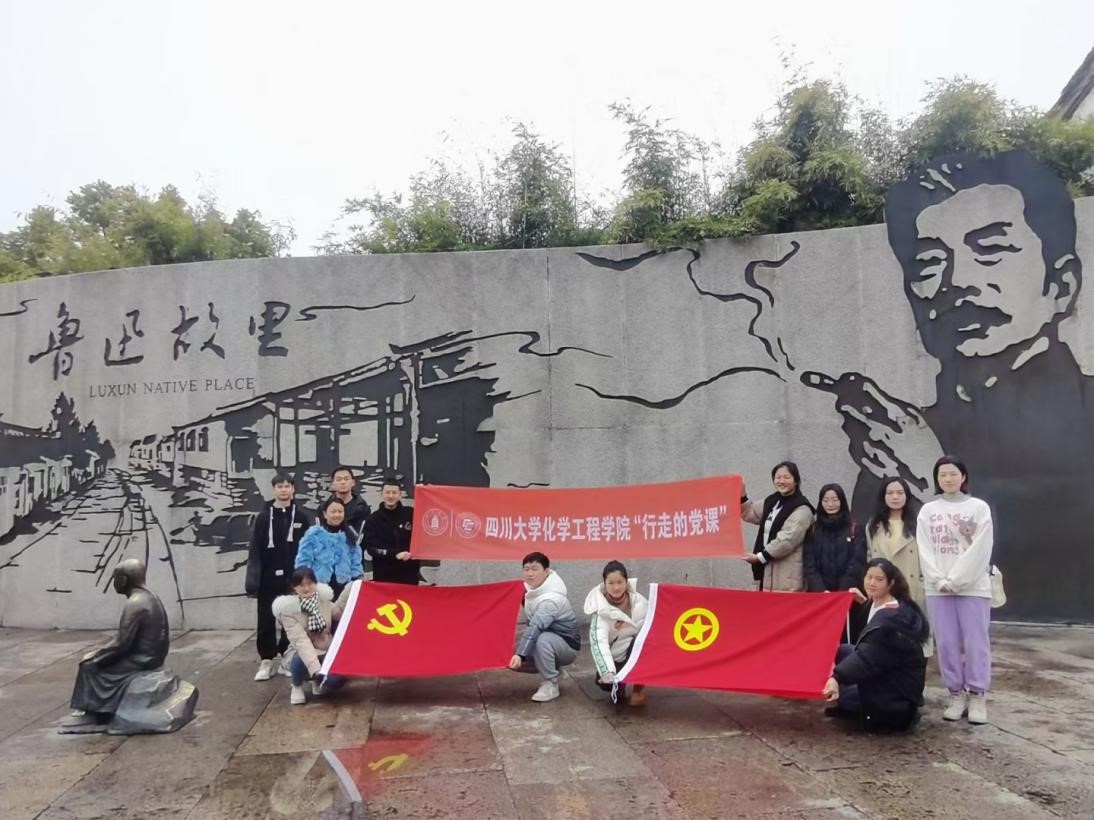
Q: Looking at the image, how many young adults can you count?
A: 12